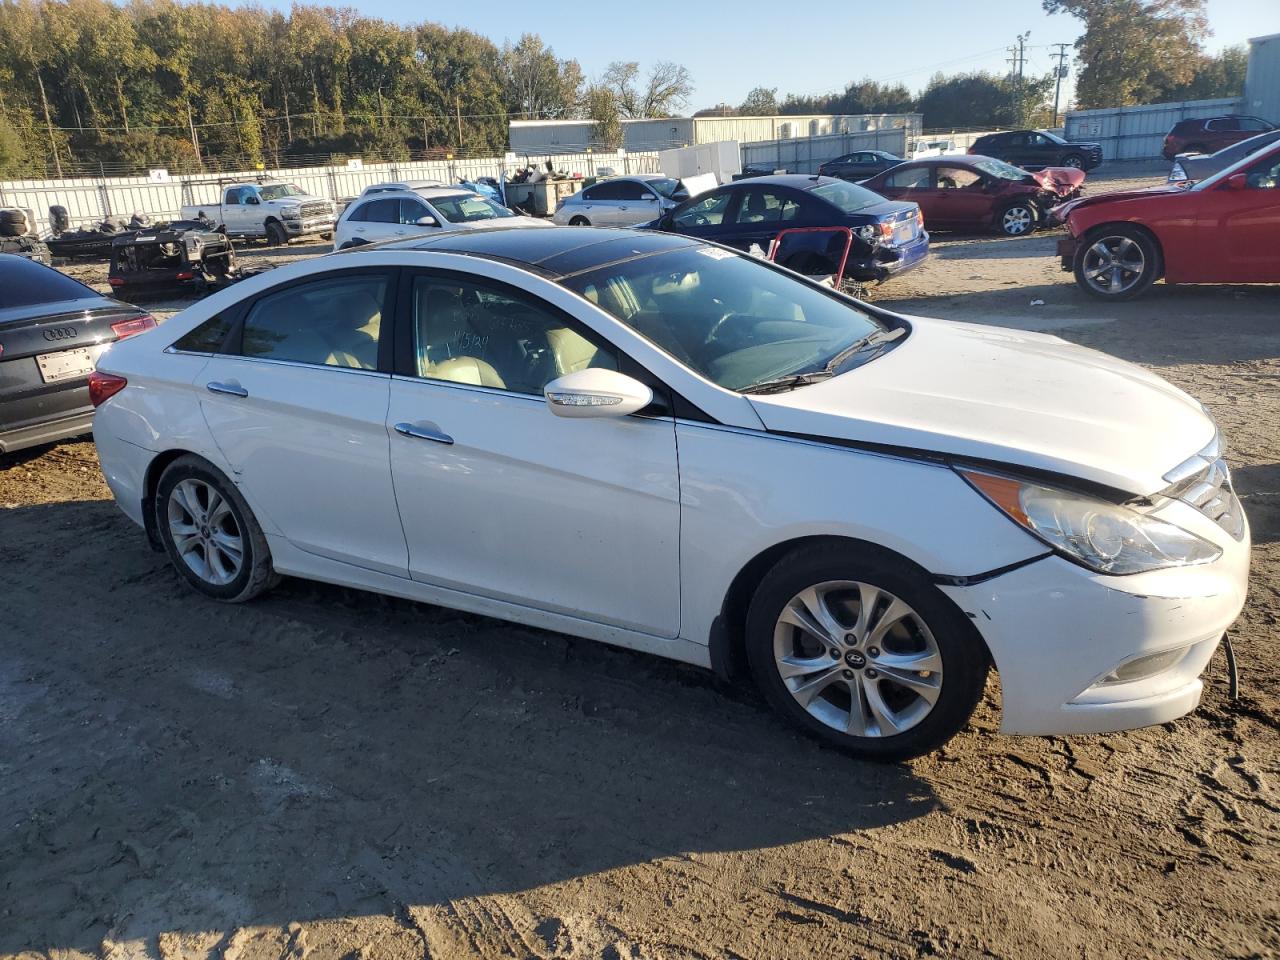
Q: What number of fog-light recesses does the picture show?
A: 1